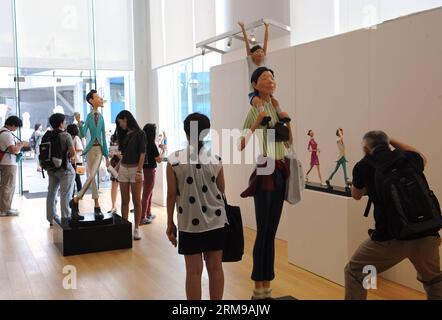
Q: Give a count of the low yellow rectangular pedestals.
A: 0